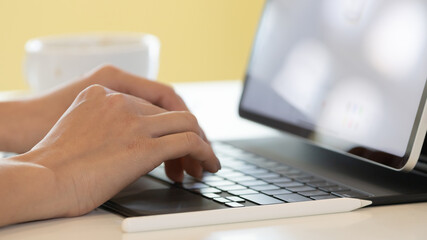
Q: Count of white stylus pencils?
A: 1